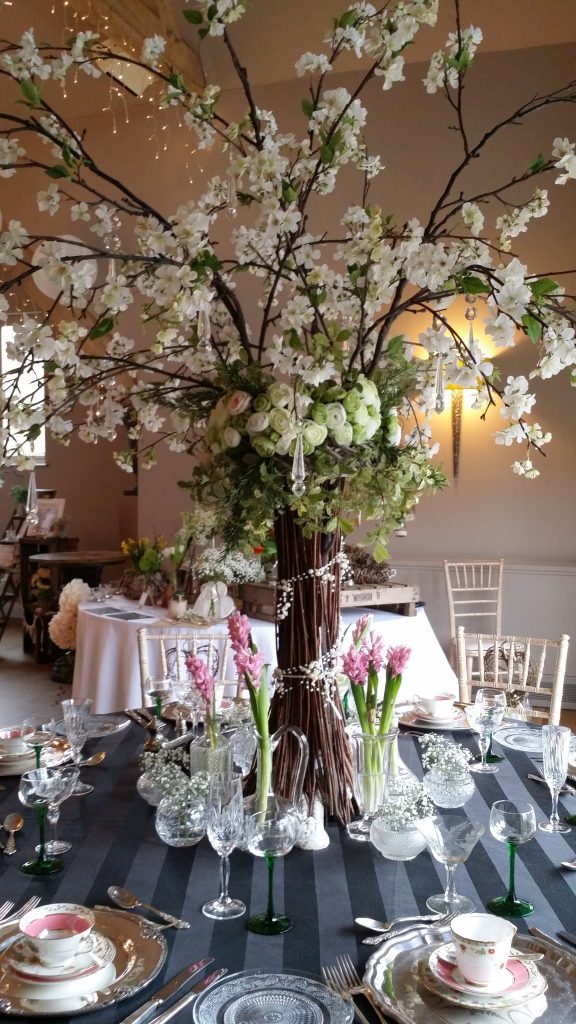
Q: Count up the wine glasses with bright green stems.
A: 6